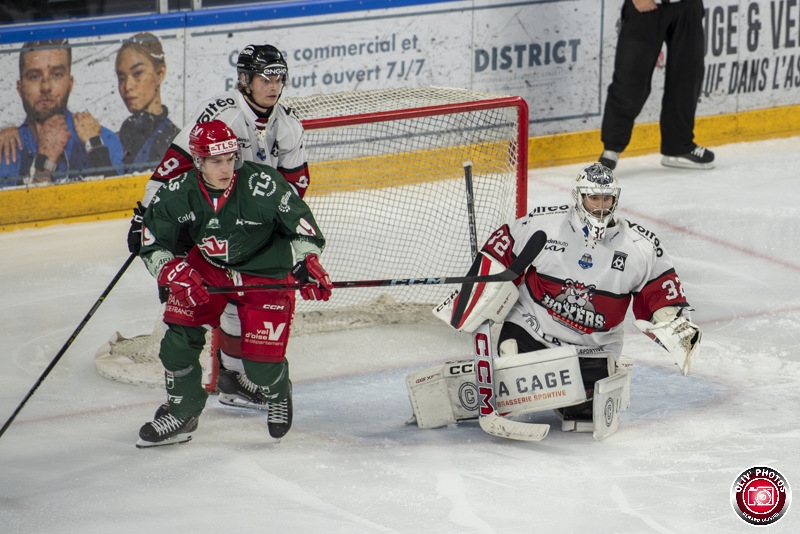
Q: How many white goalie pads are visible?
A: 2